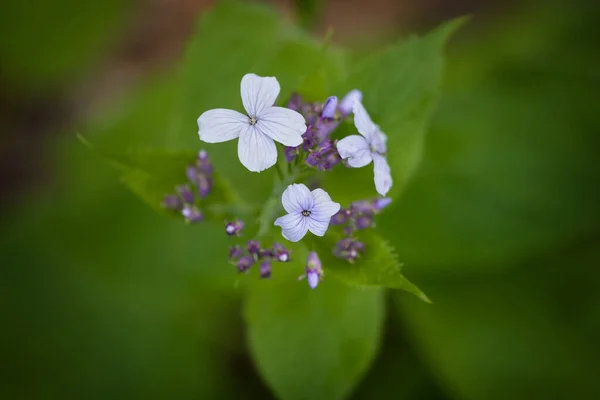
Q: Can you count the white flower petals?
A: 12